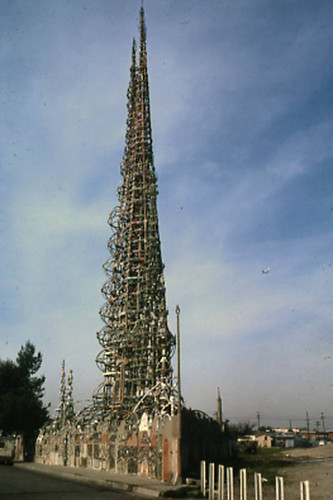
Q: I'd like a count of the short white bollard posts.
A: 8